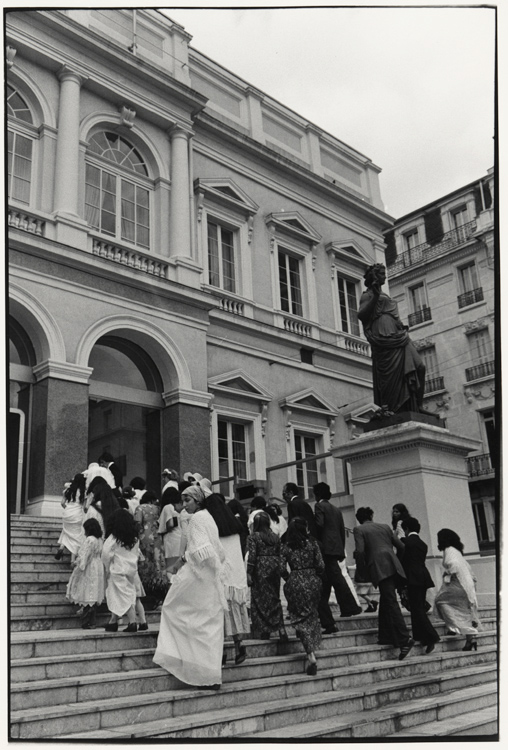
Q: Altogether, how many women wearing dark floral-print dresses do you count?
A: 2